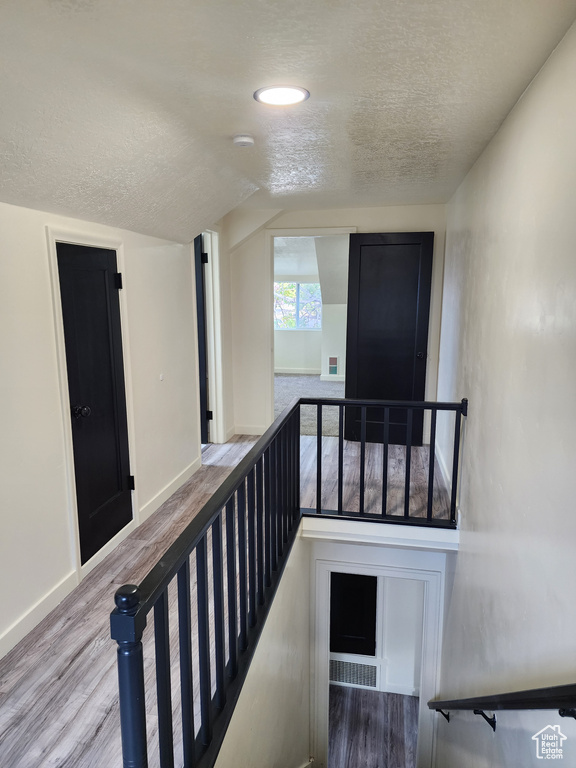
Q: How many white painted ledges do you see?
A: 1